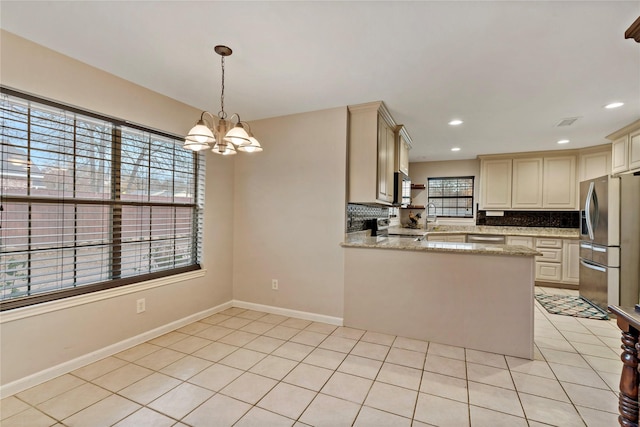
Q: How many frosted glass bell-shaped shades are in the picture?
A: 5